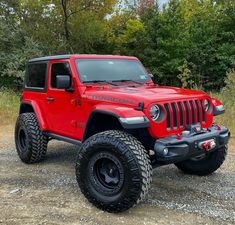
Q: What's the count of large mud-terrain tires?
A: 3